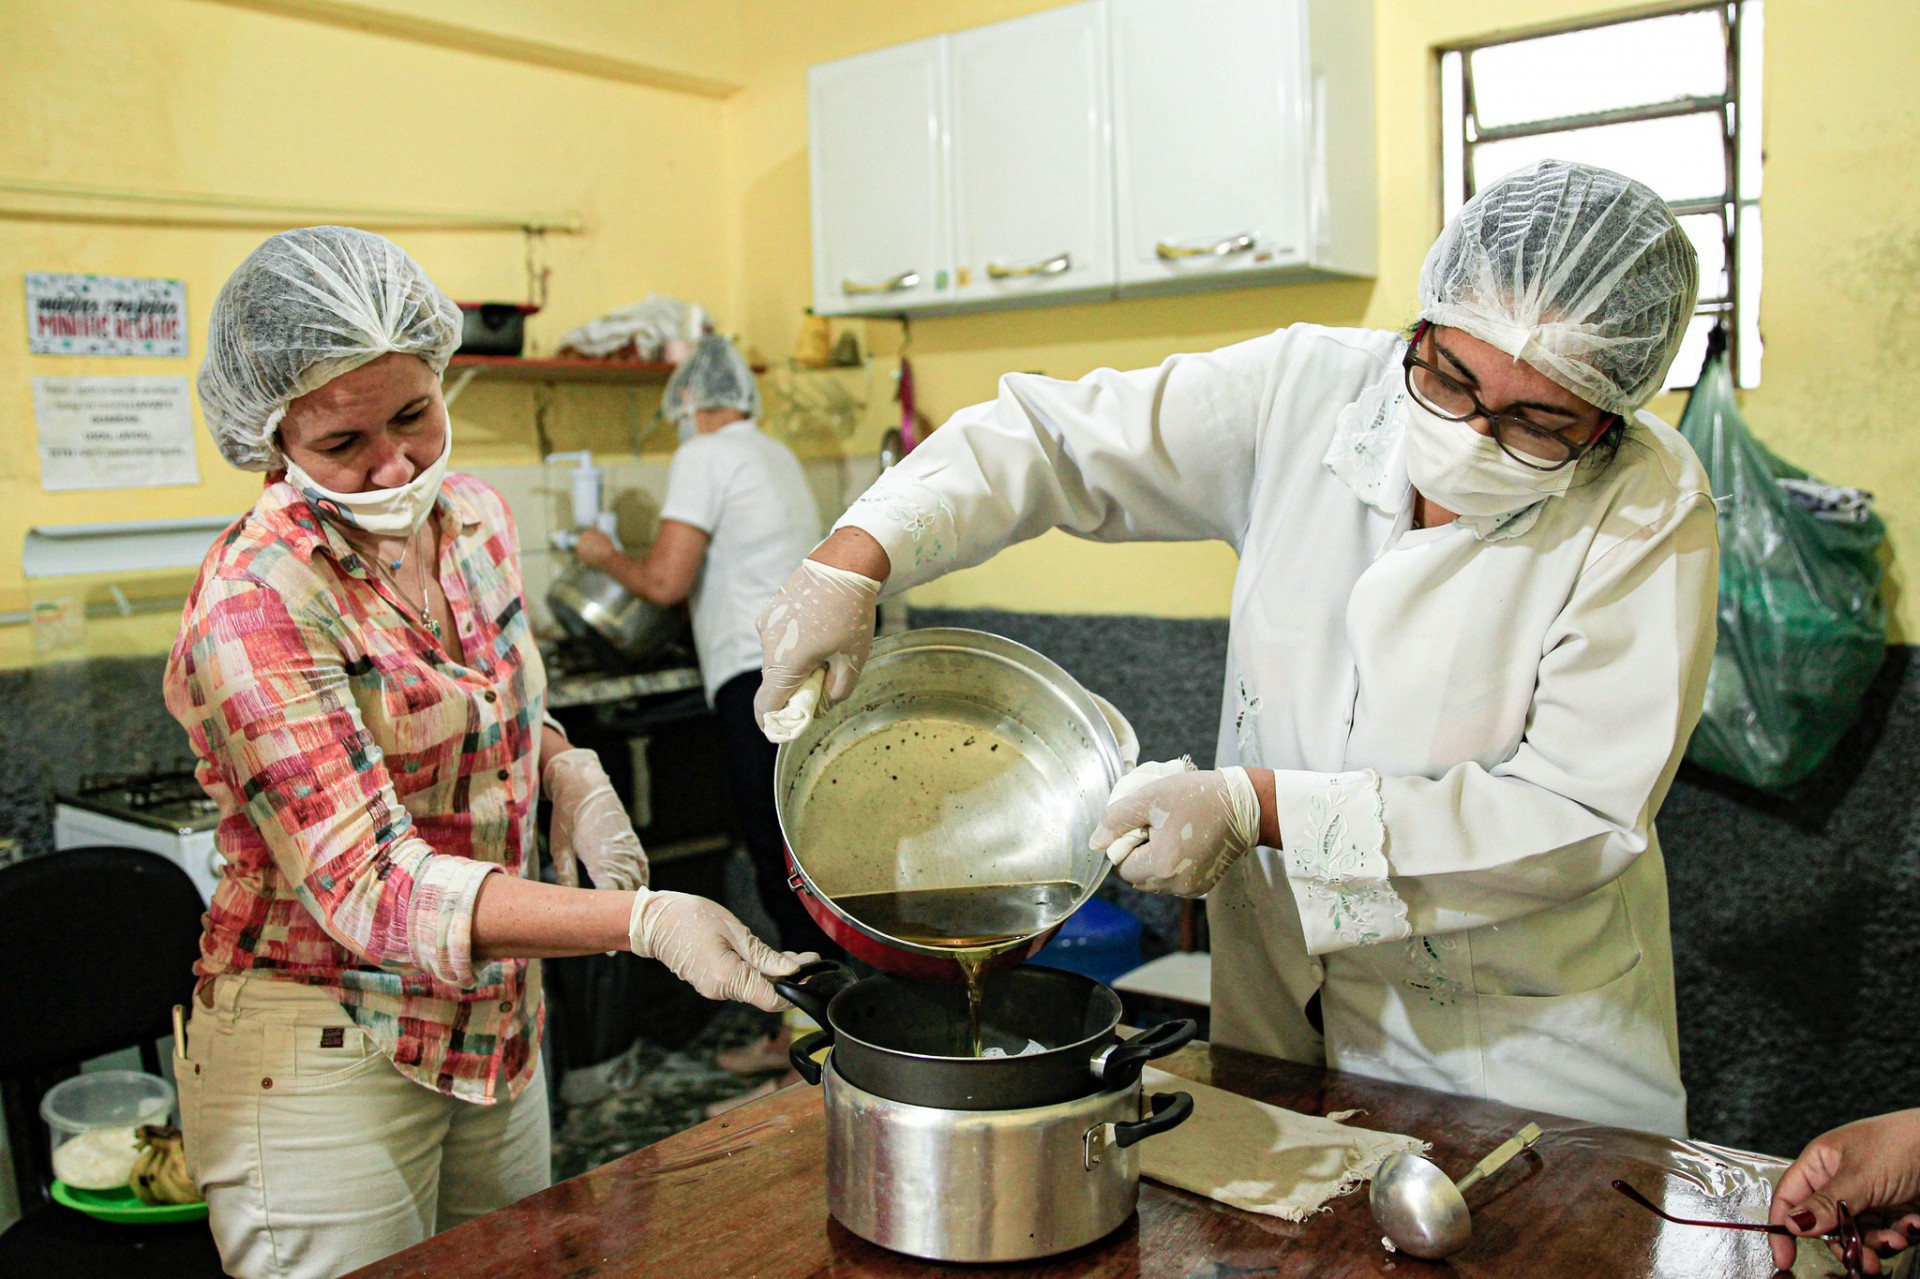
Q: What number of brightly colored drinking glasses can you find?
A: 0